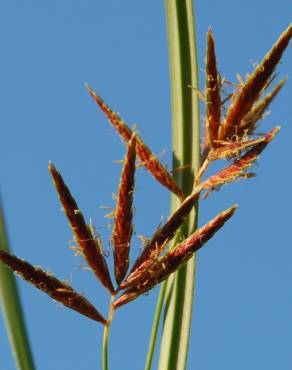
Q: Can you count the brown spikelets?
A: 11